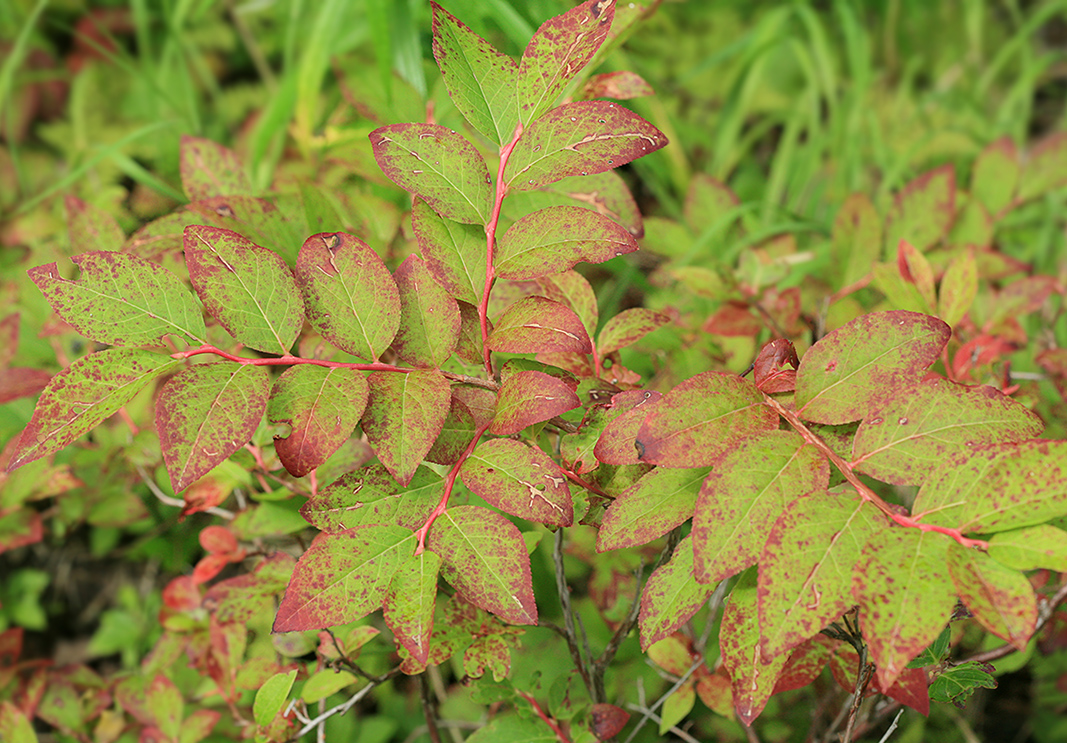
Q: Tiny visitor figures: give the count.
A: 0